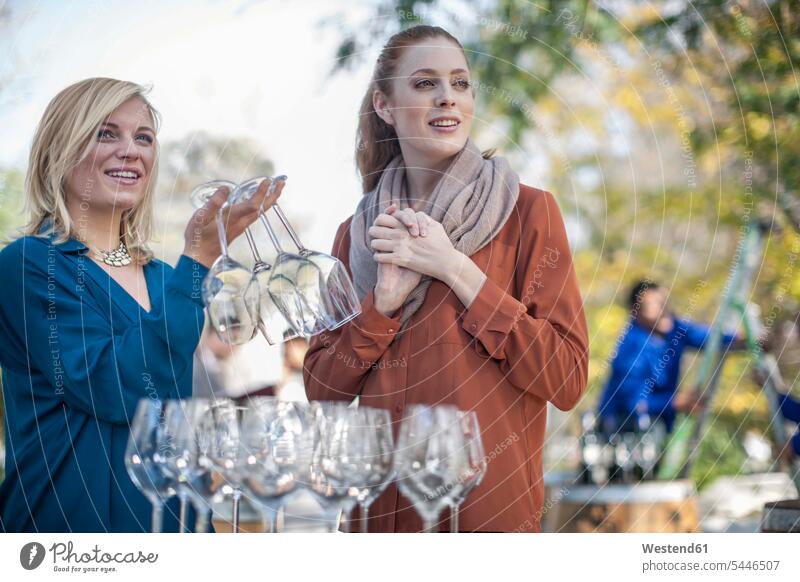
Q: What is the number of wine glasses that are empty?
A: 13